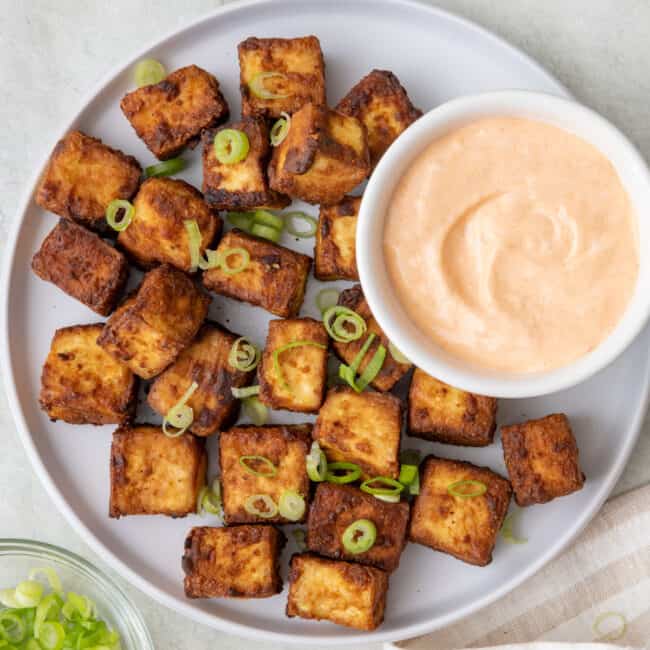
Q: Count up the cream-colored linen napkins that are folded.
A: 1